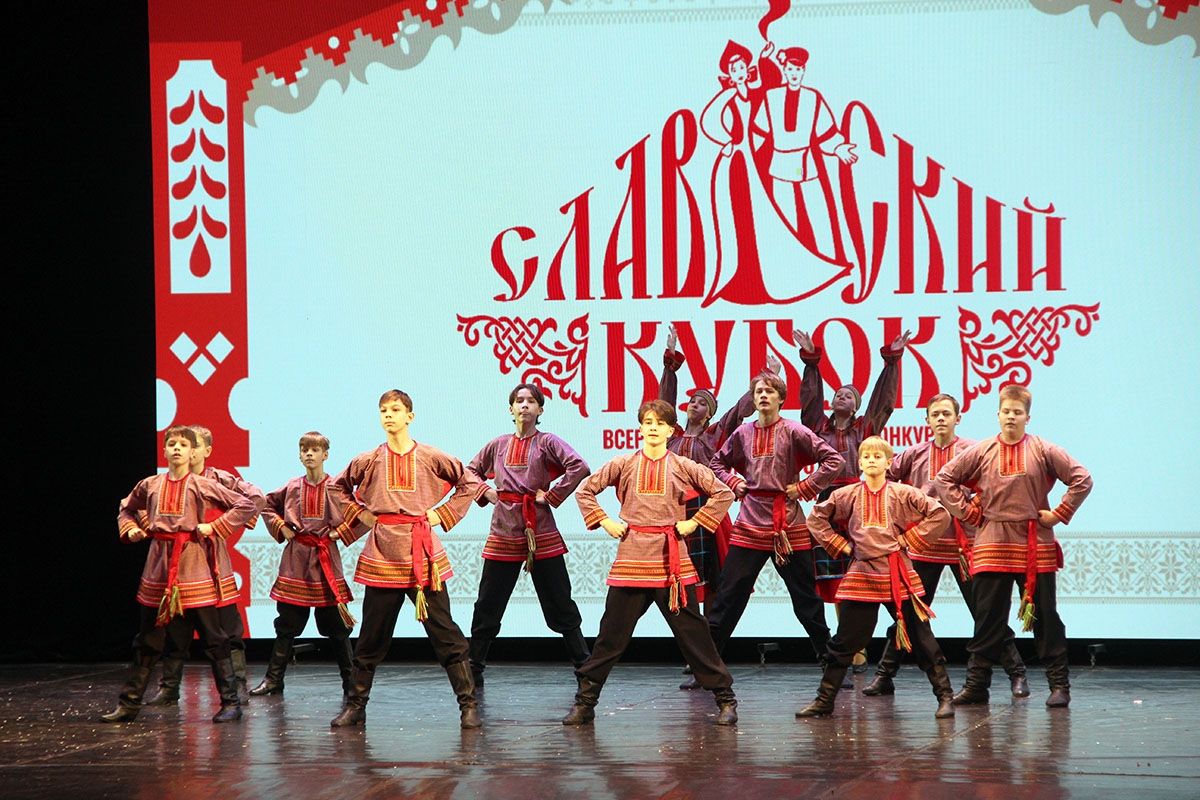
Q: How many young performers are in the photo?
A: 12